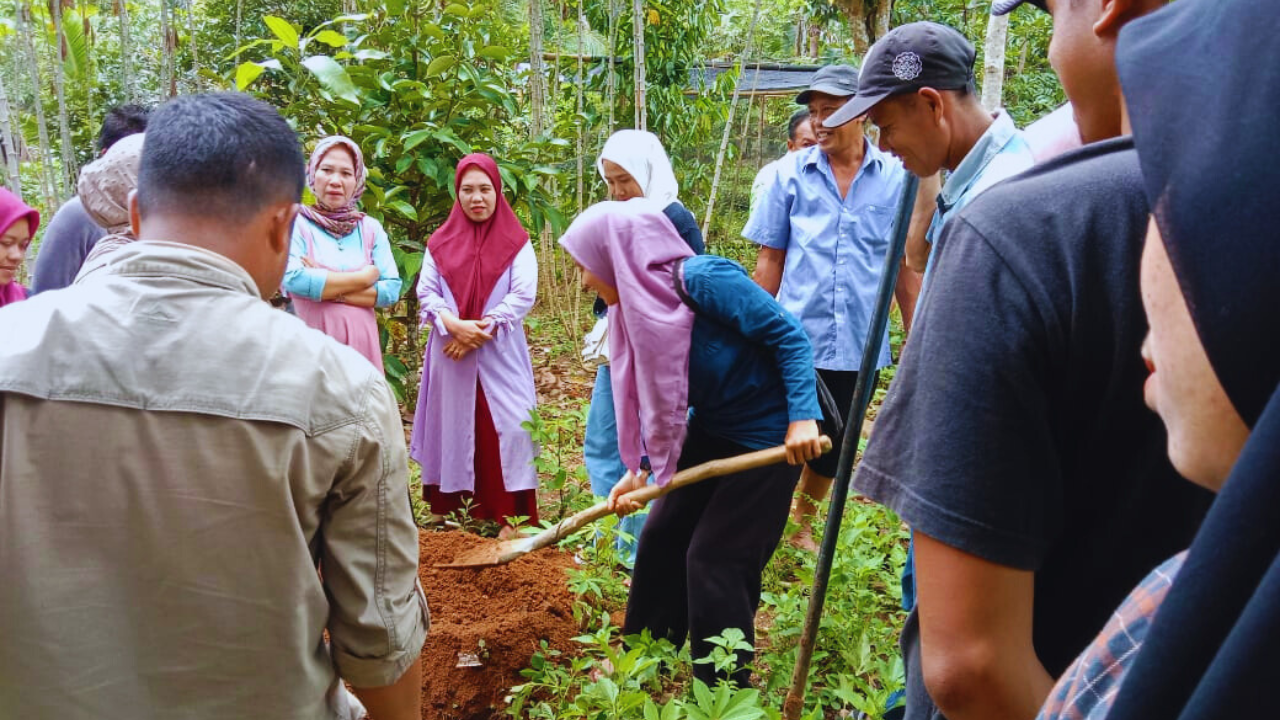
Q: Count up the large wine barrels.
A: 0